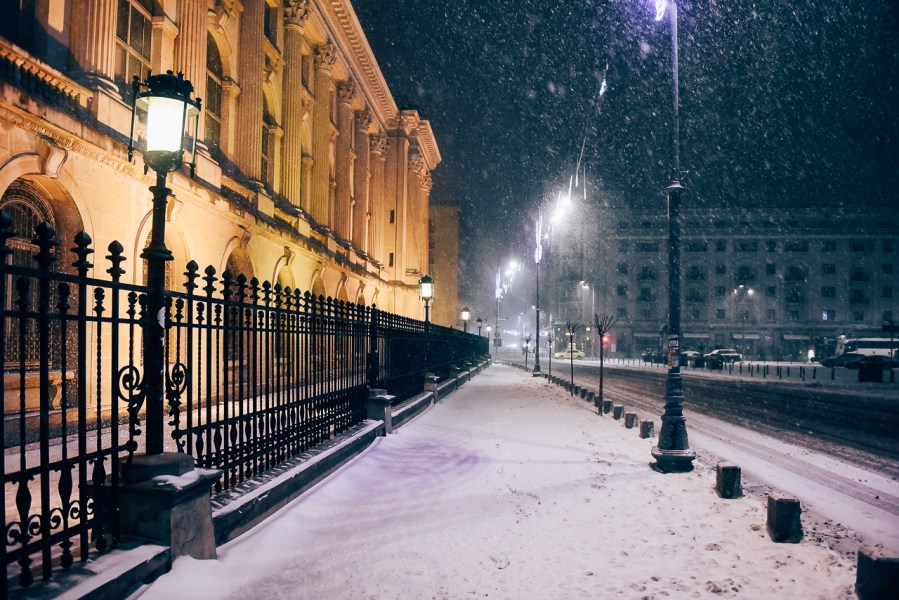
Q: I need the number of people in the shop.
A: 0